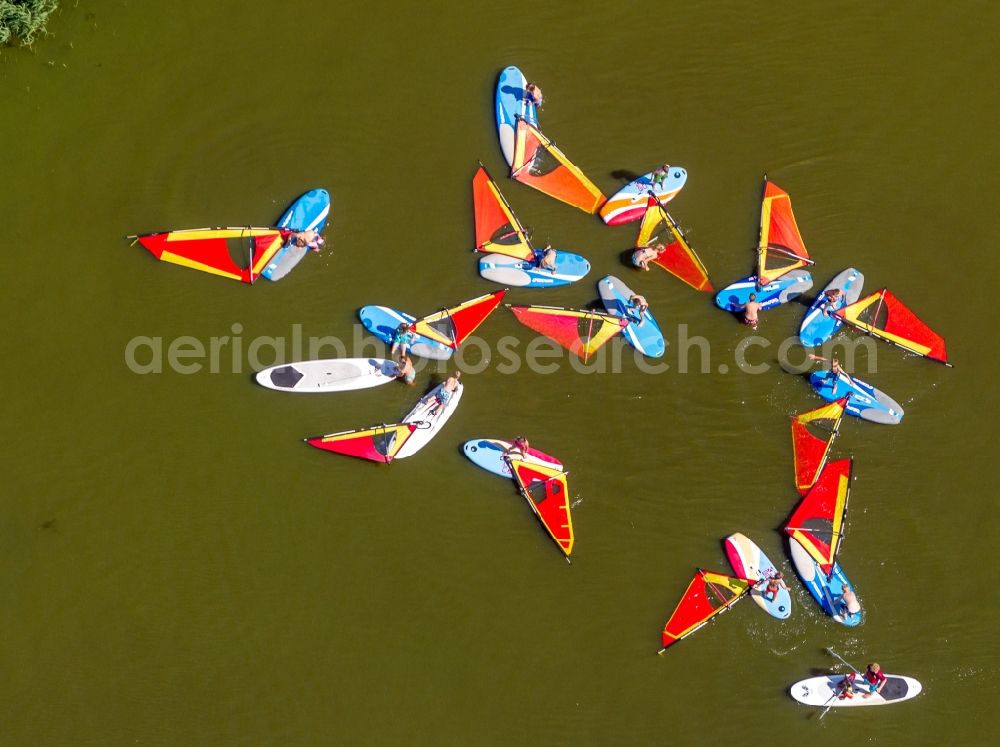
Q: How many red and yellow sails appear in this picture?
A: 13